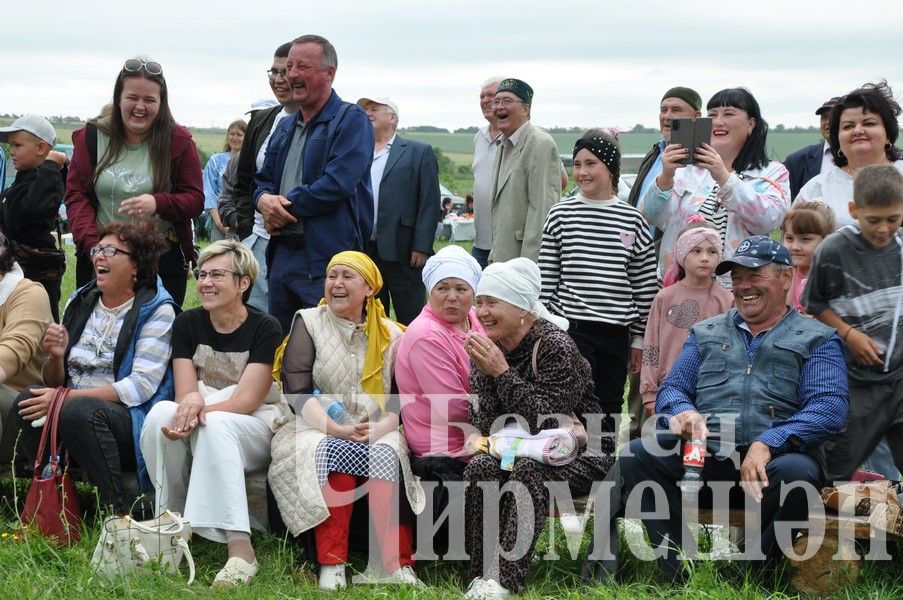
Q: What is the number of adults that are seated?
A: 7